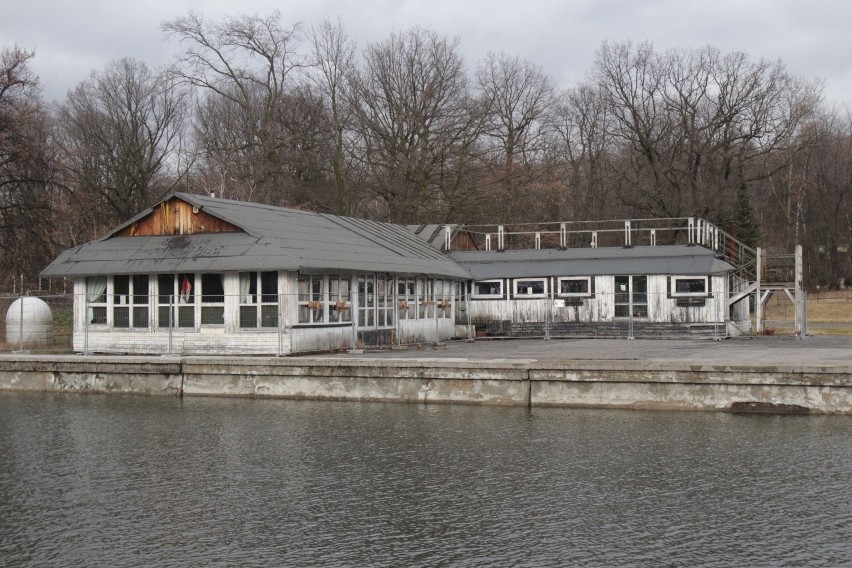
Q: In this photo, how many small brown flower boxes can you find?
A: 5